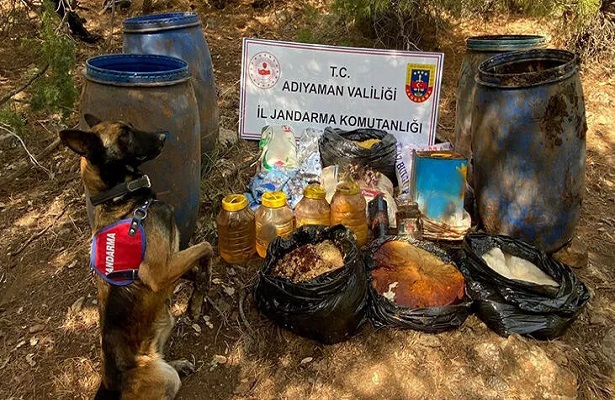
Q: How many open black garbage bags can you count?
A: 4